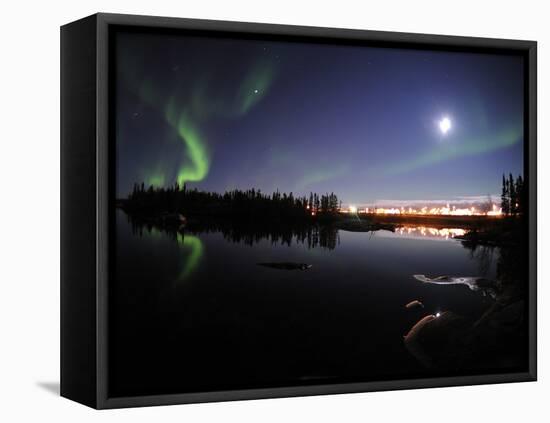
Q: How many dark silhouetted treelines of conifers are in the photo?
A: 2